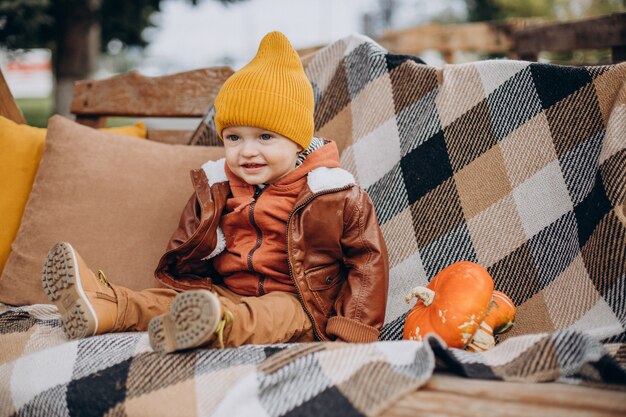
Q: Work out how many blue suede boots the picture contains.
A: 0